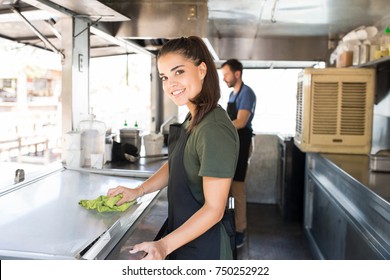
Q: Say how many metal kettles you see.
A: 0